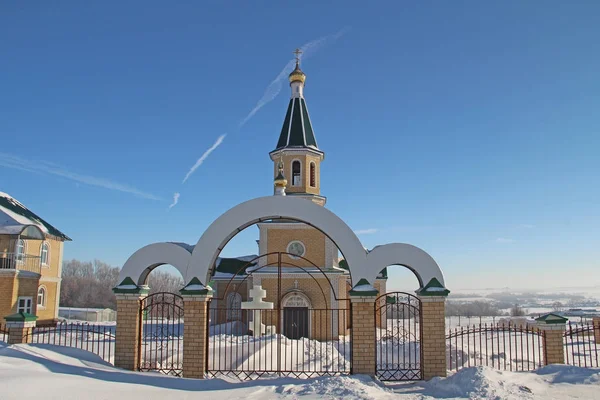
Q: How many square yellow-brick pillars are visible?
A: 6